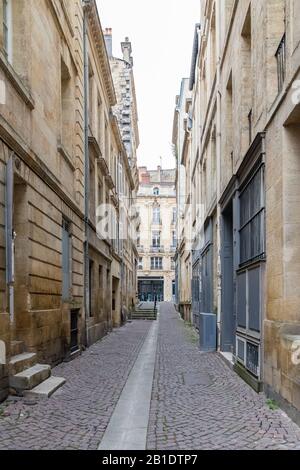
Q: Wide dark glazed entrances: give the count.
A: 1